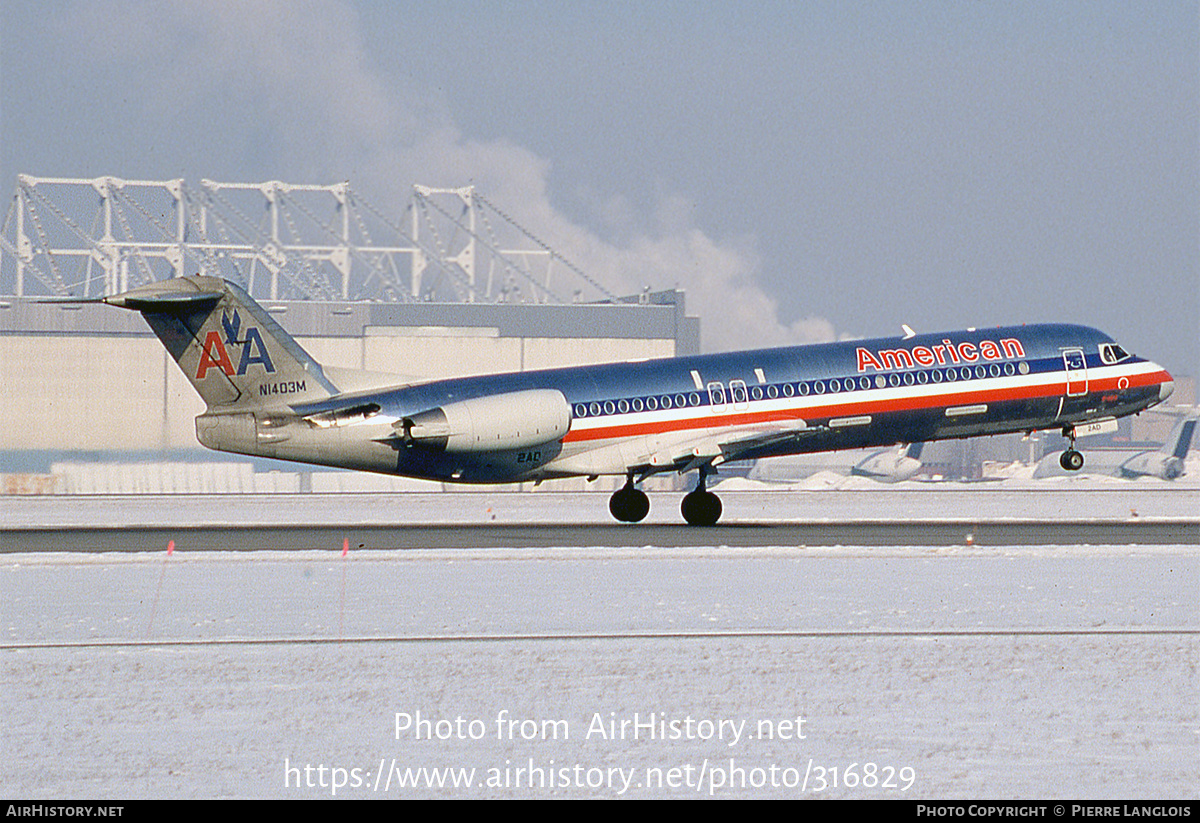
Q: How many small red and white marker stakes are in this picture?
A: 2